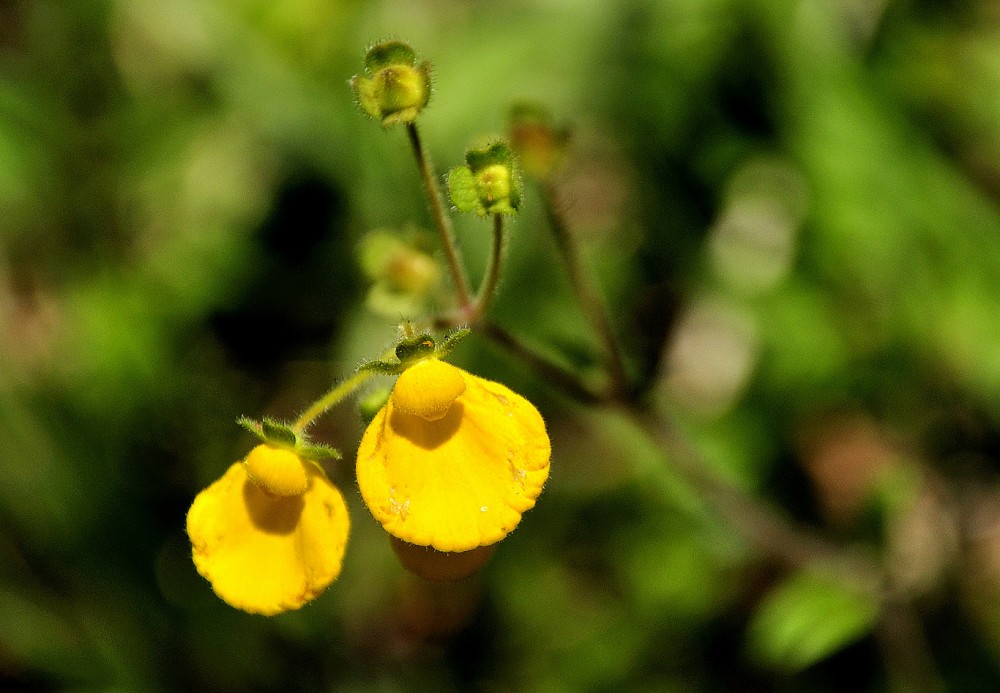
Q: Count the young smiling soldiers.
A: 0